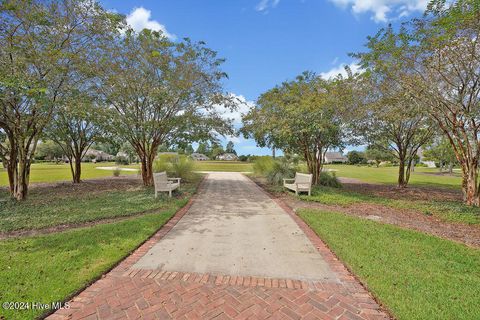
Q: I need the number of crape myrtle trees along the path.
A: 6